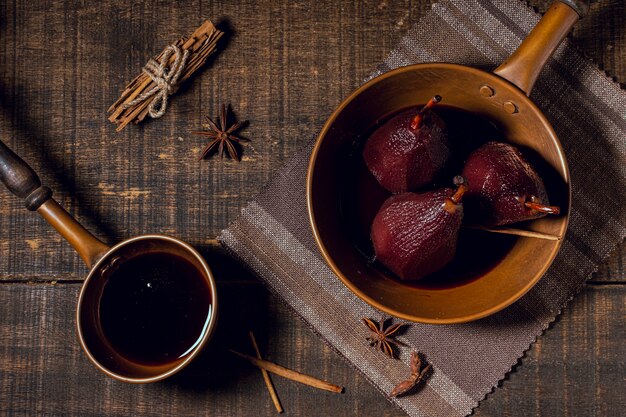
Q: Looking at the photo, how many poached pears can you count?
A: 3